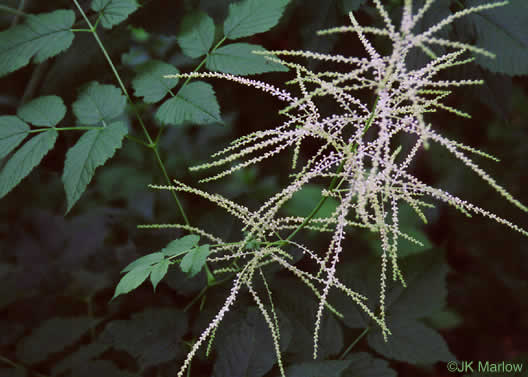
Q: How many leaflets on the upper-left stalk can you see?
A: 12